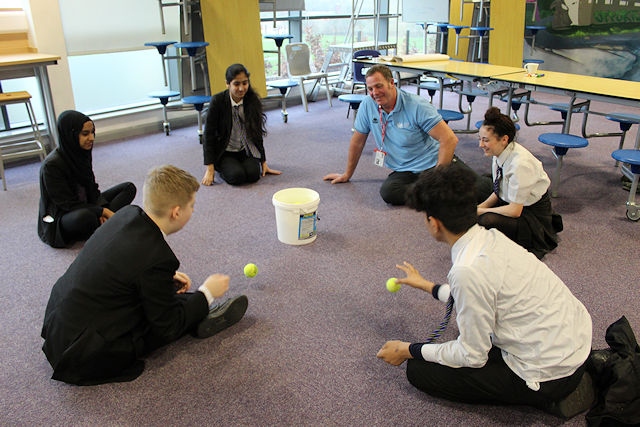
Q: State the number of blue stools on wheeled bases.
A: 4